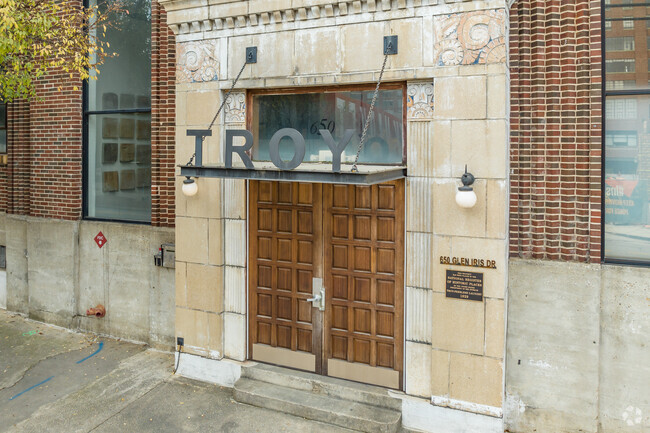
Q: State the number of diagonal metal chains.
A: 2